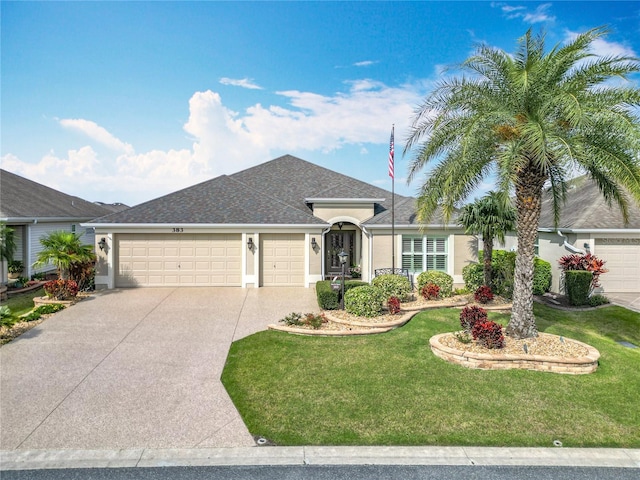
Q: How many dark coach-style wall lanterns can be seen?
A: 3